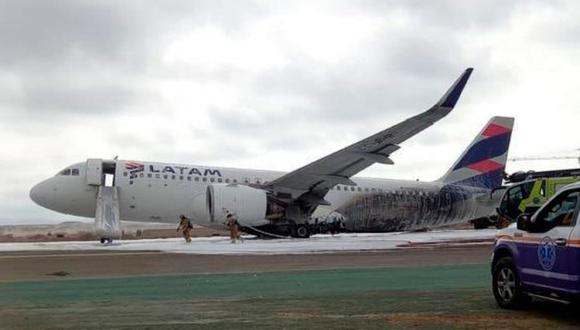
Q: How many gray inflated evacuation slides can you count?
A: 1